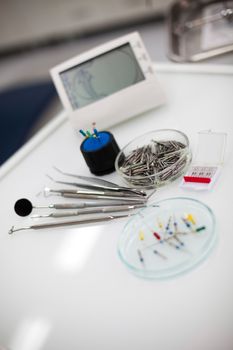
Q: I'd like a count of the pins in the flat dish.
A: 14